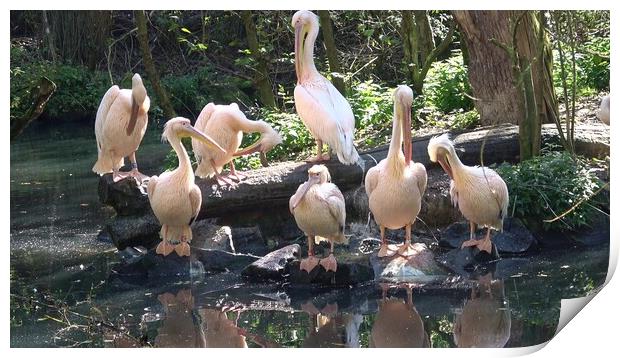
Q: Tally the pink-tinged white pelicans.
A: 7